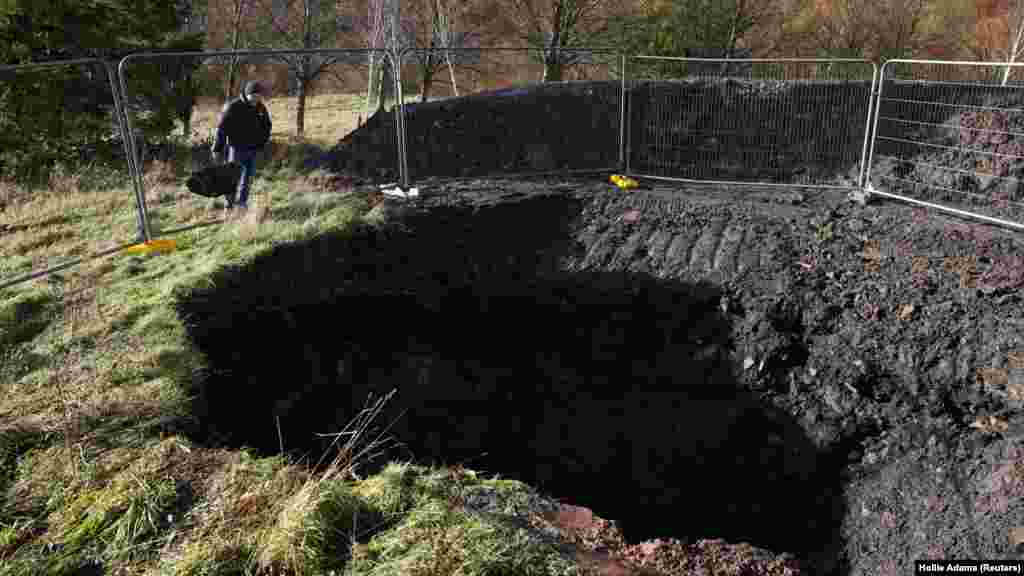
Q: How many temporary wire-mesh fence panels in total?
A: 5